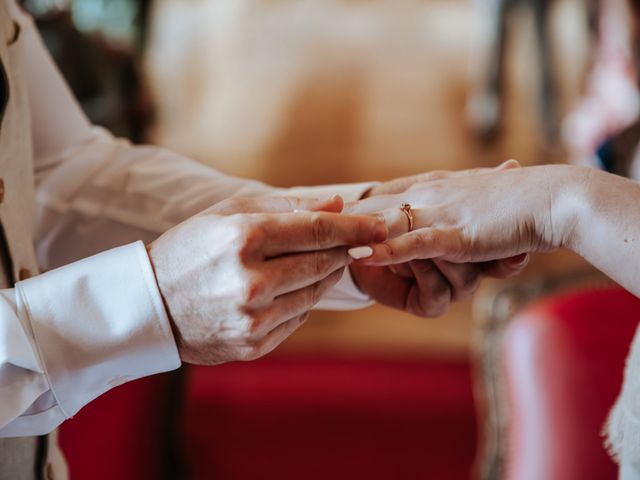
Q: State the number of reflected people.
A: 0